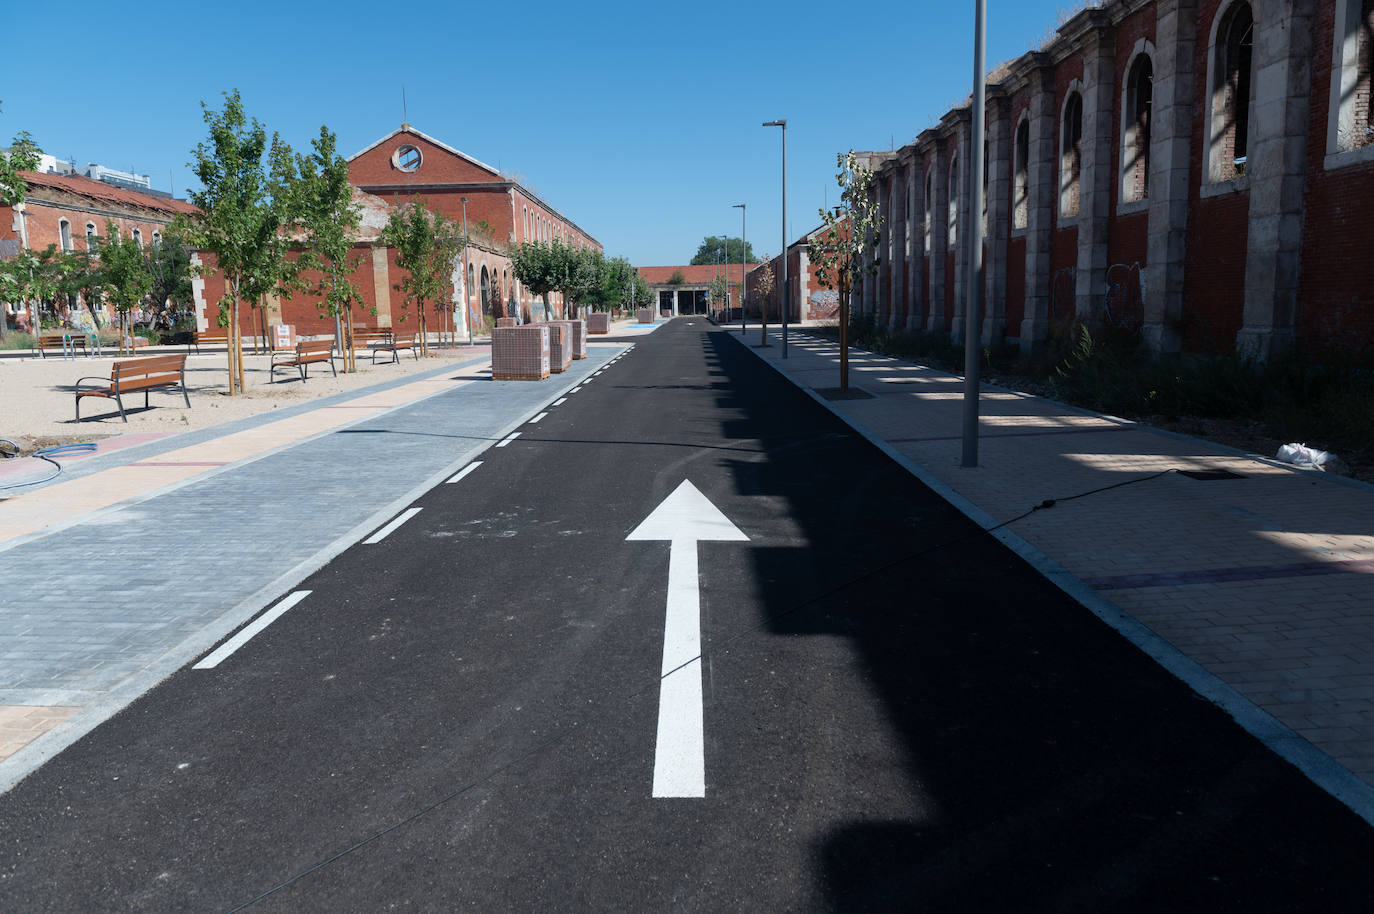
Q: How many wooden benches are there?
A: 6